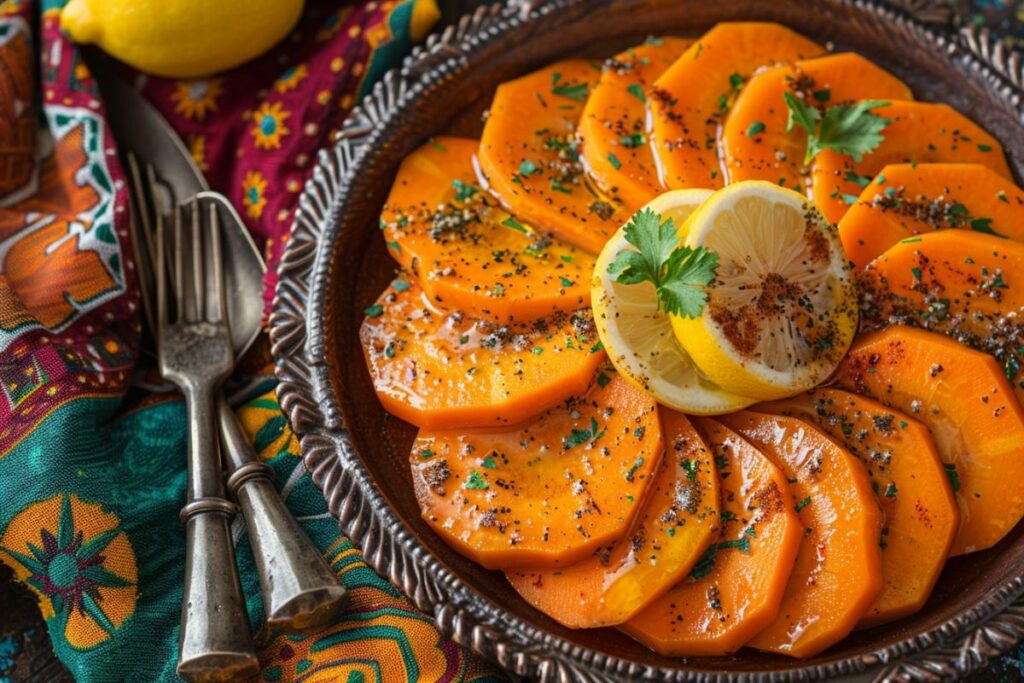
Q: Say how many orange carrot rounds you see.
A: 15